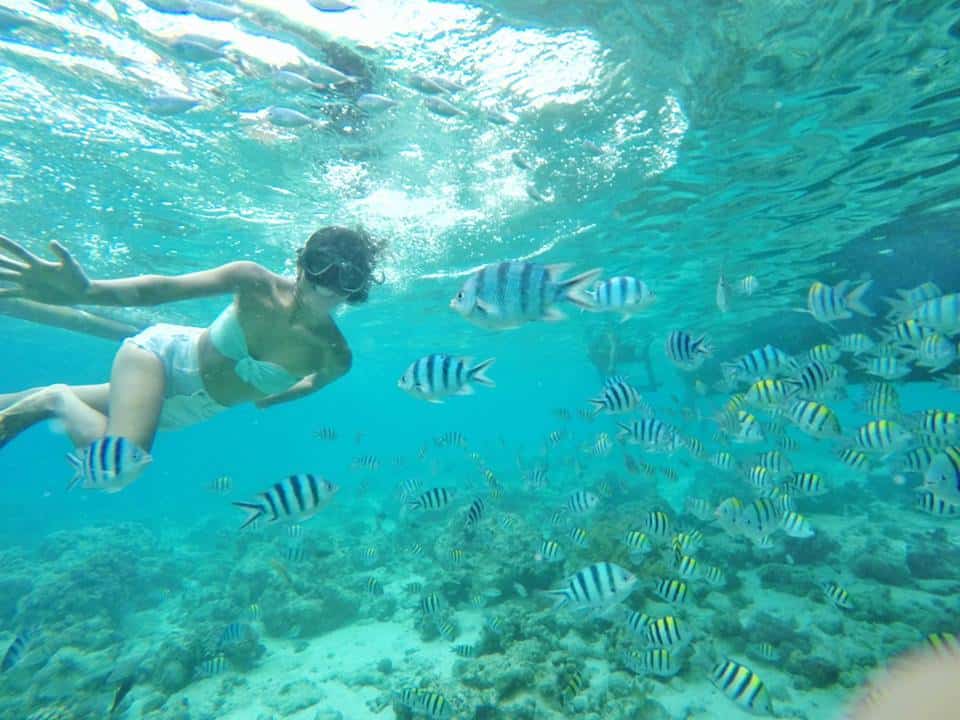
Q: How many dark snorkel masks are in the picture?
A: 1